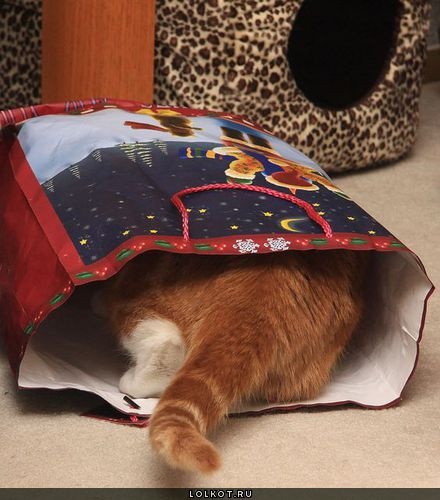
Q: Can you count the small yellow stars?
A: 12